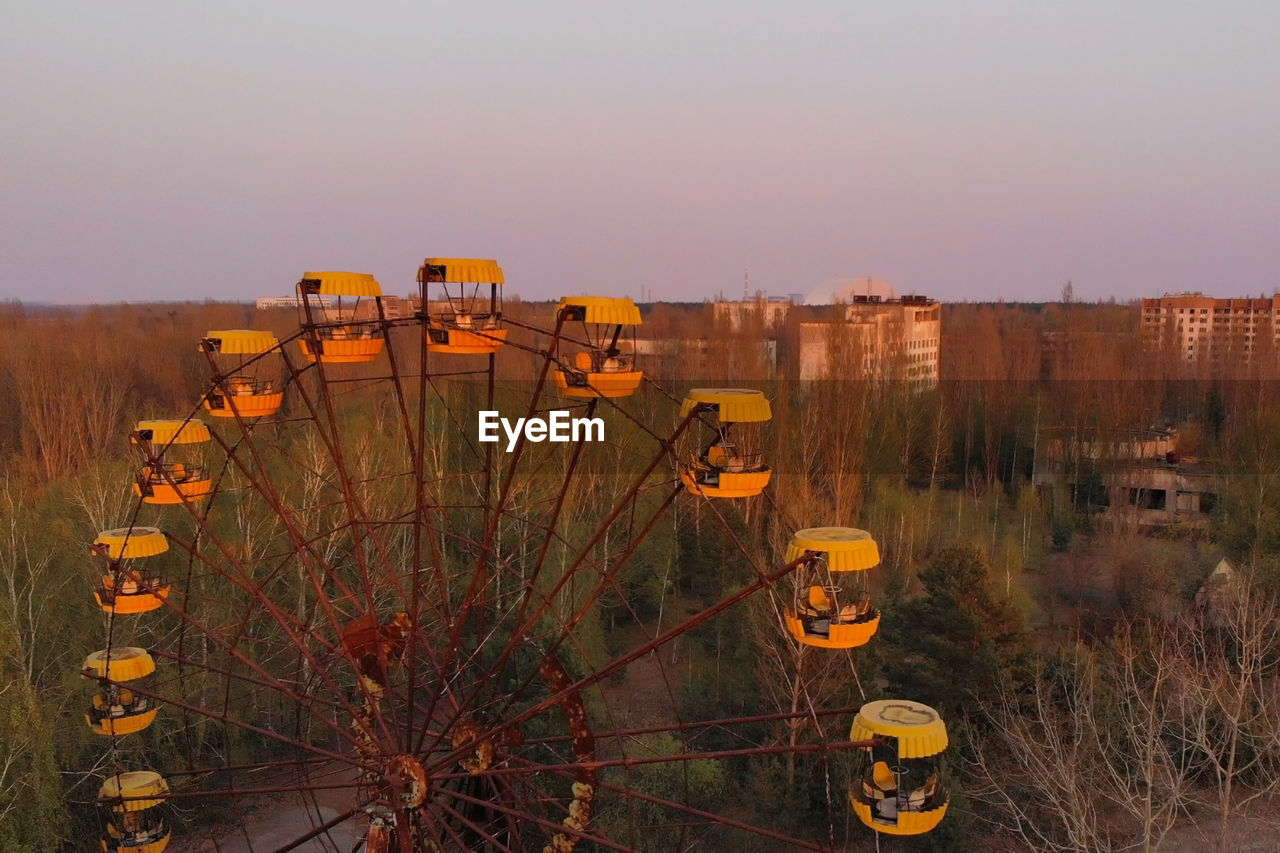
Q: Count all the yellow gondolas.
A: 11